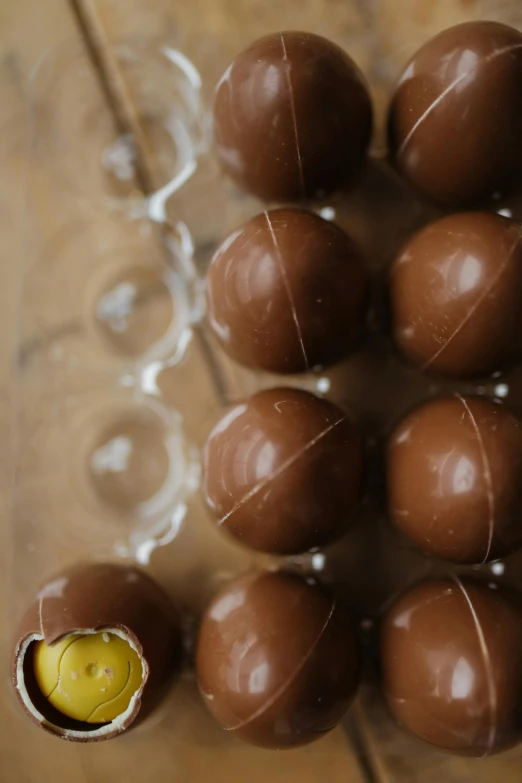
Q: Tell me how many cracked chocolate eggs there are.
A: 1